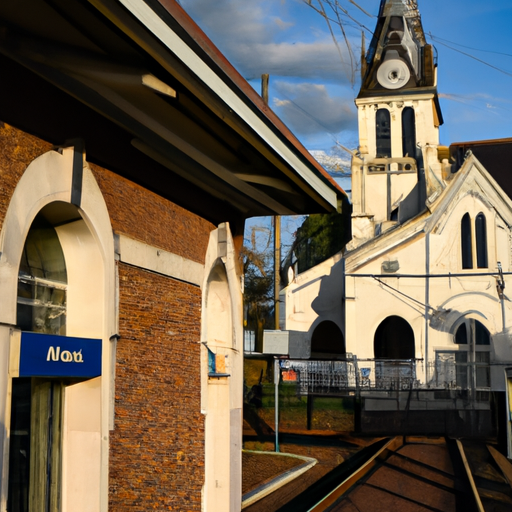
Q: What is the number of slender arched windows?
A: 4